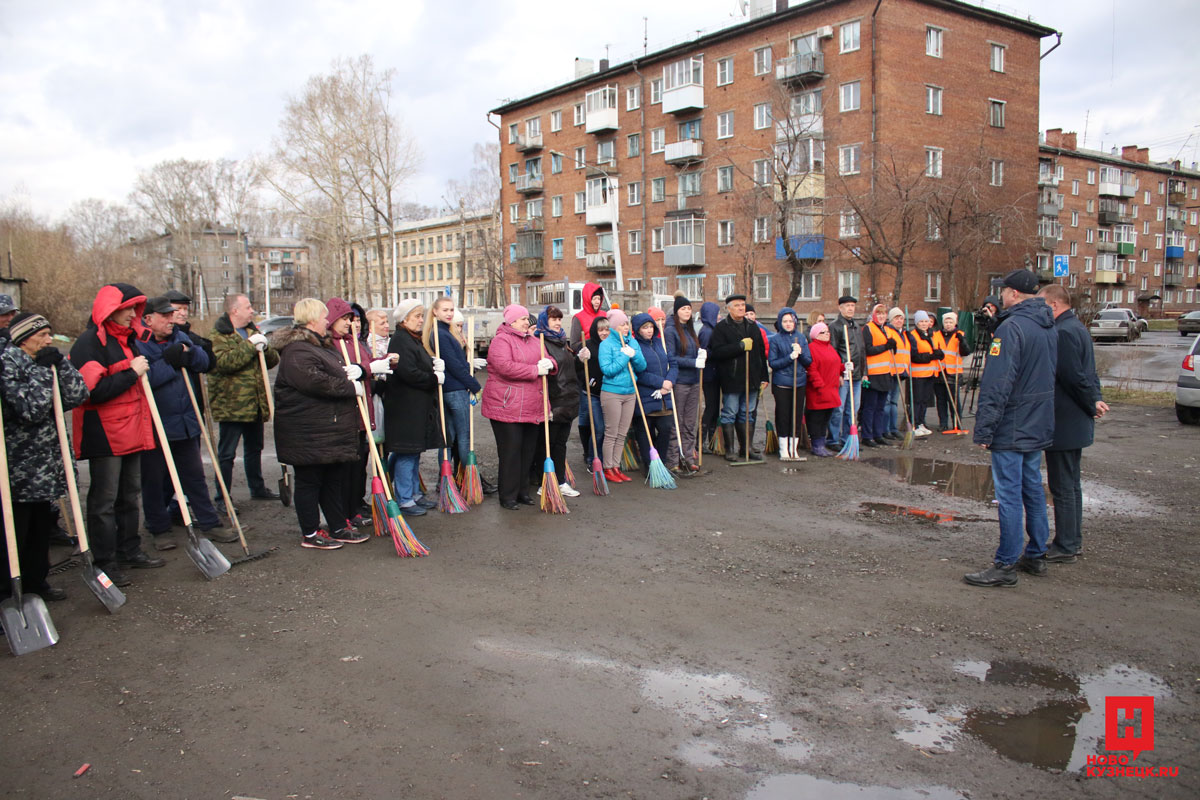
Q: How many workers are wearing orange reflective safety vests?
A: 4